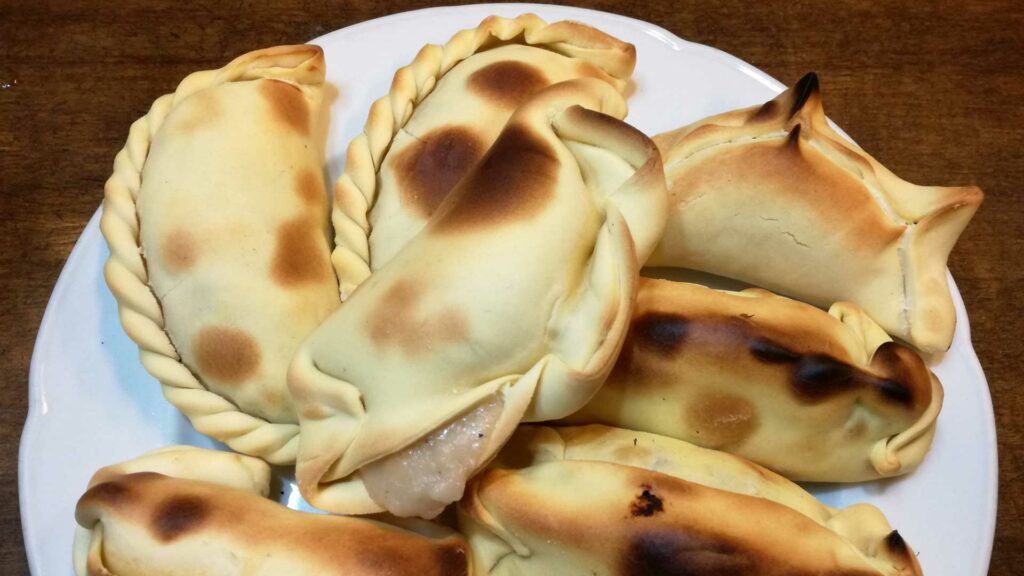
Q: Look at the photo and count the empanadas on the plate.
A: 7